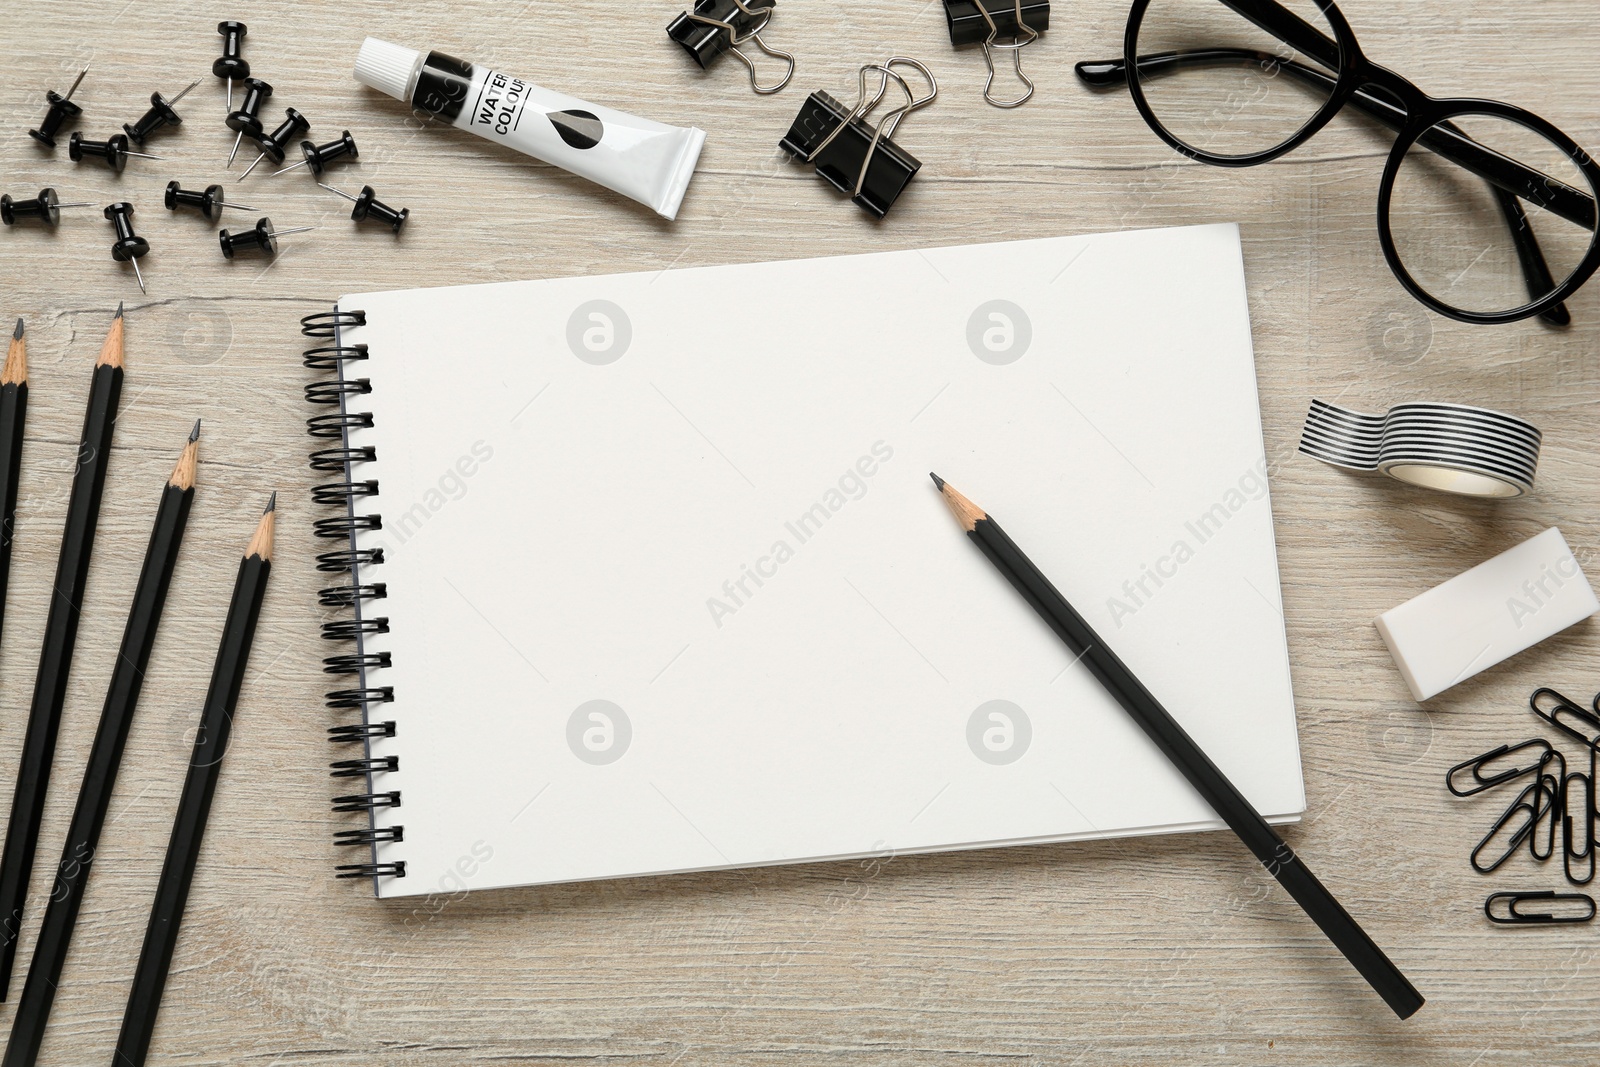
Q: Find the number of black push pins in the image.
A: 12